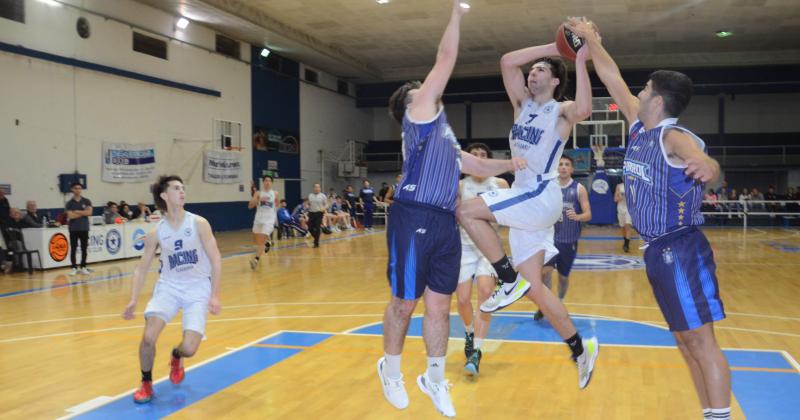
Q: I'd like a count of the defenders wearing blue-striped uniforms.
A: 3